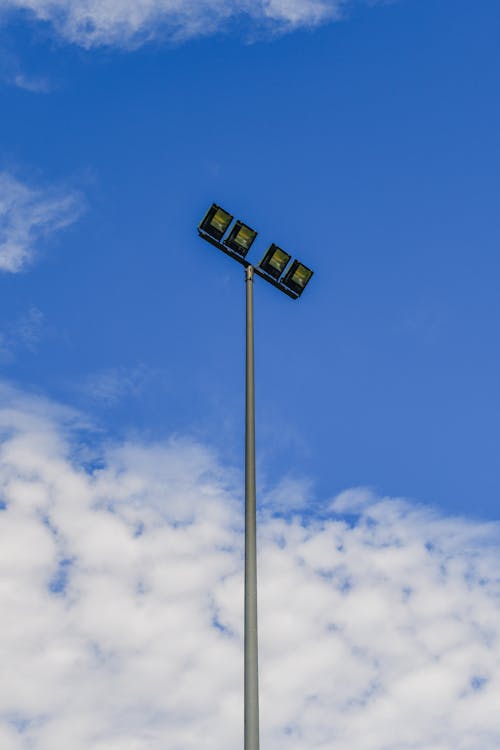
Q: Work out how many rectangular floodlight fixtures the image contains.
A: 4